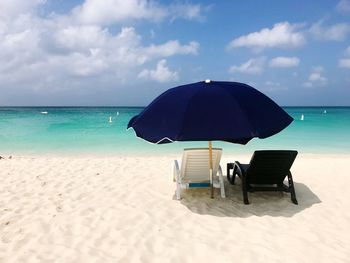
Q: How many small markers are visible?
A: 4